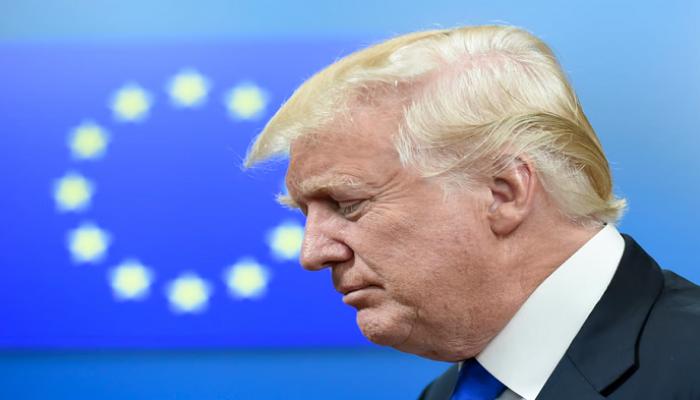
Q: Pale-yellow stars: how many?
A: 10